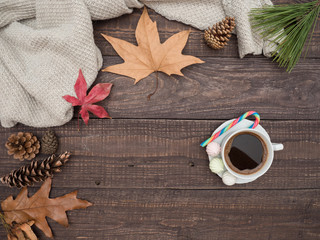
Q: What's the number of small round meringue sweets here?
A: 3